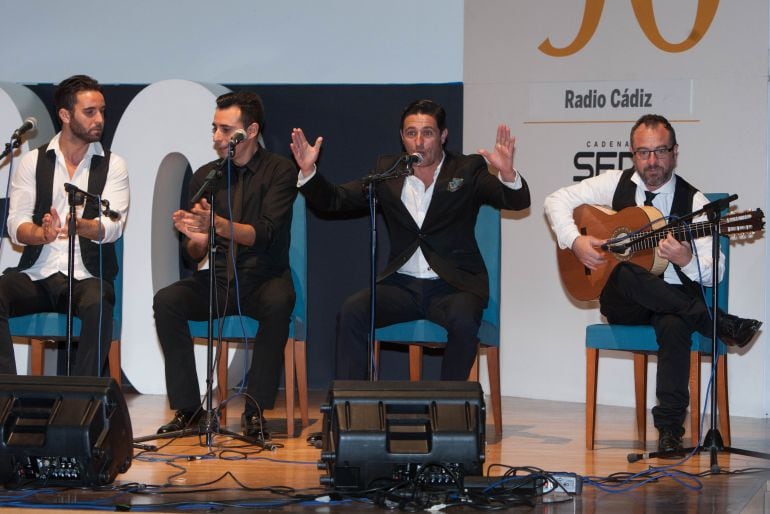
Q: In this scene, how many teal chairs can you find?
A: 4